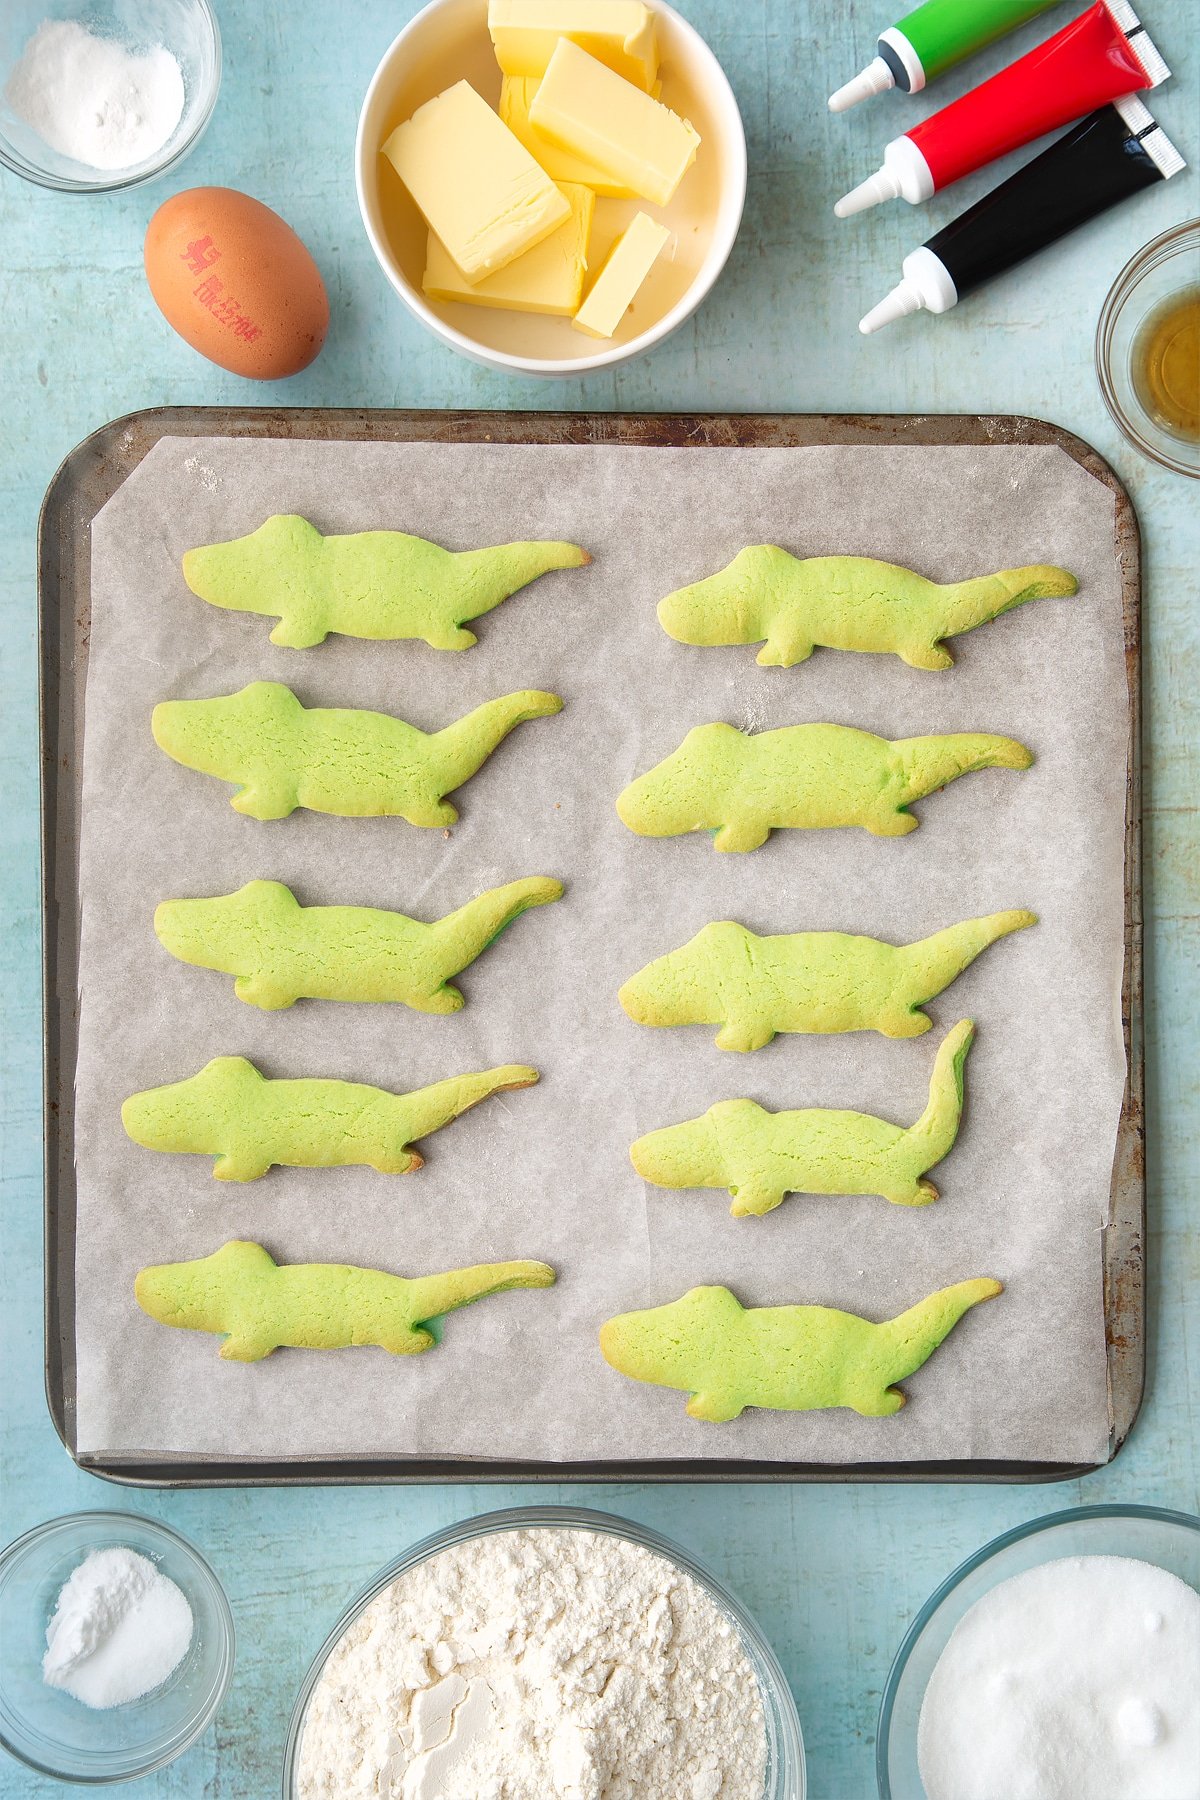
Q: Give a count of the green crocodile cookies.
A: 10